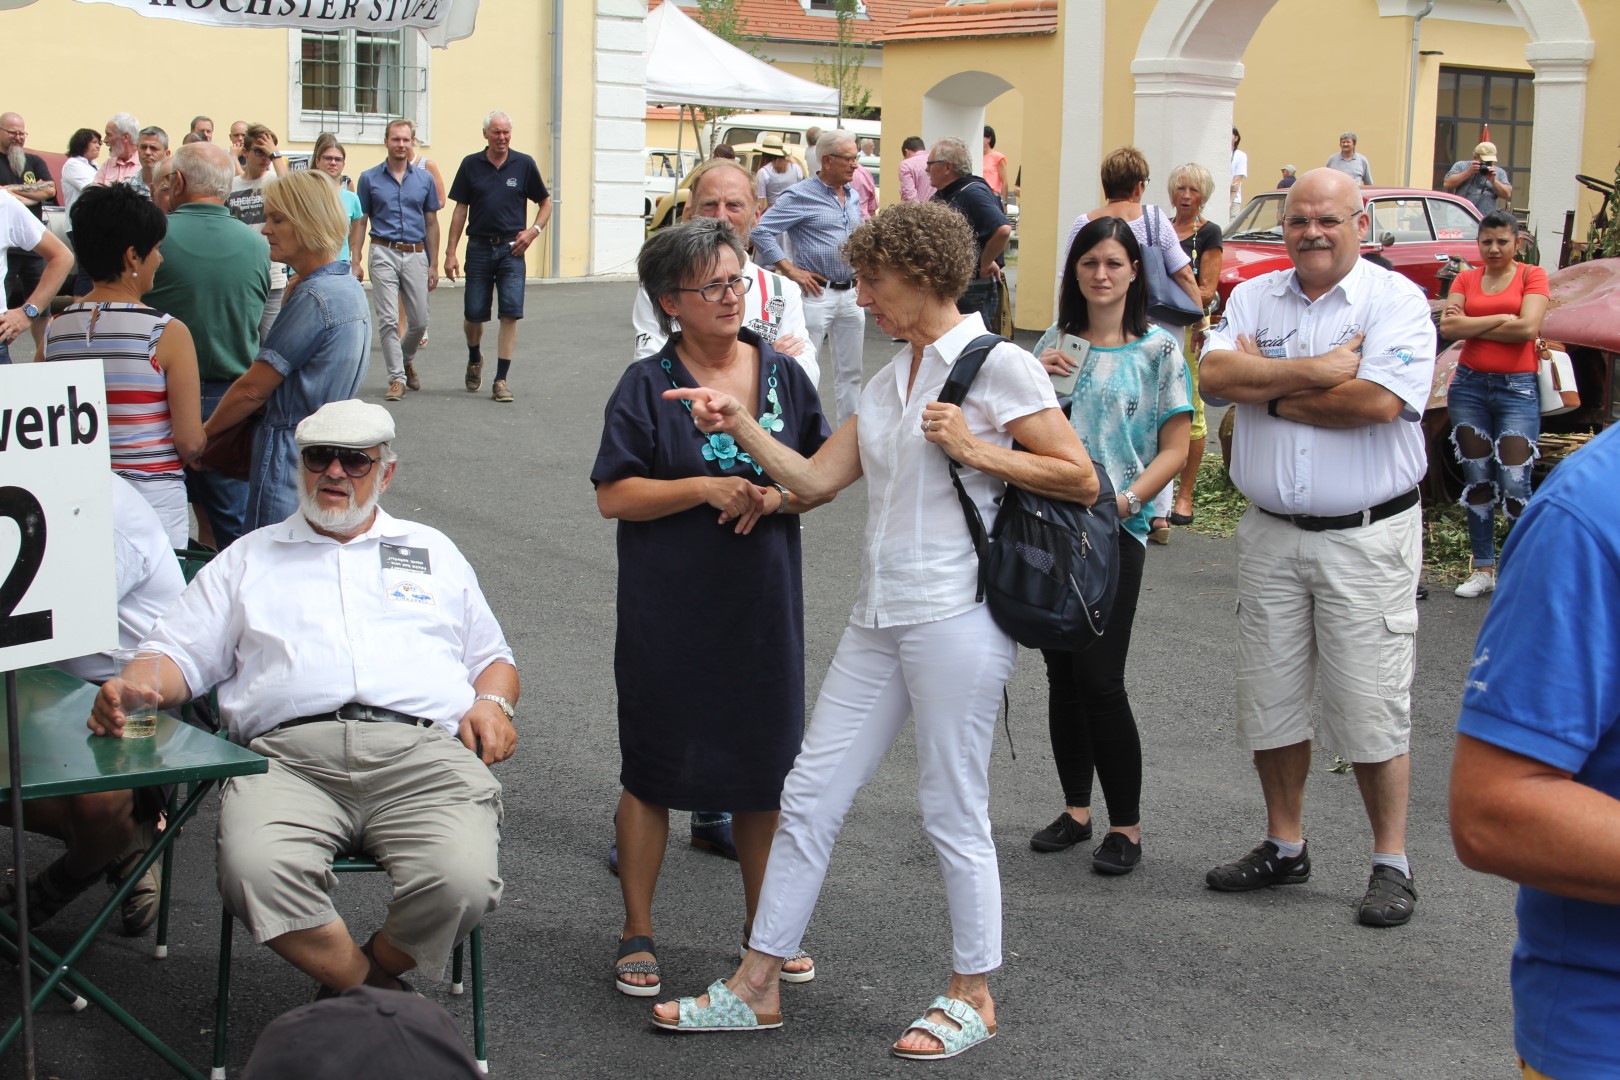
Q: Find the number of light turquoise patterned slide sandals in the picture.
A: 2